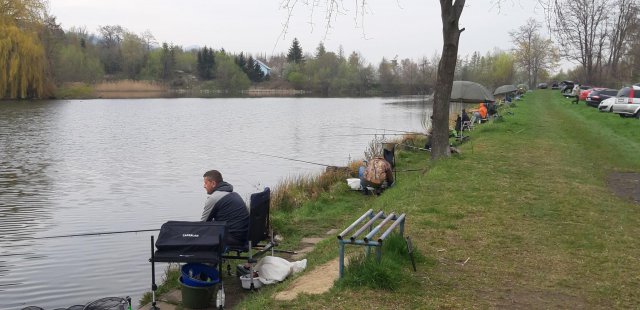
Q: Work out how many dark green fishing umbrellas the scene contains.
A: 2